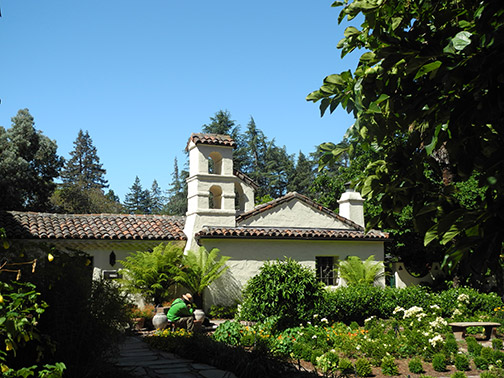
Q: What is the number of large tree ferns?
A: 3